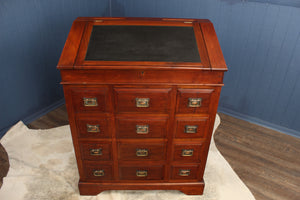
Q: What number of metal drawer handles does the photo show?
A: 12